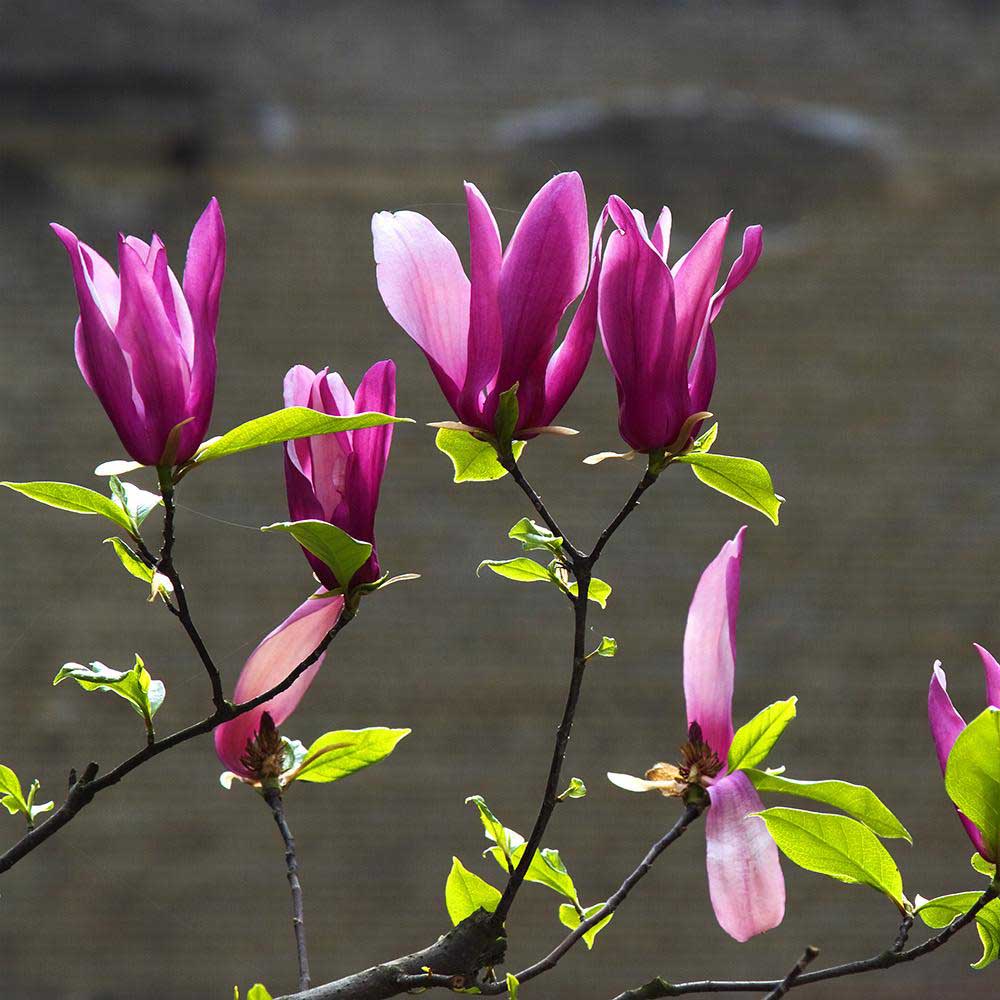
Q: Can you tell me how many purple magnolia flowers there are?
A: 7